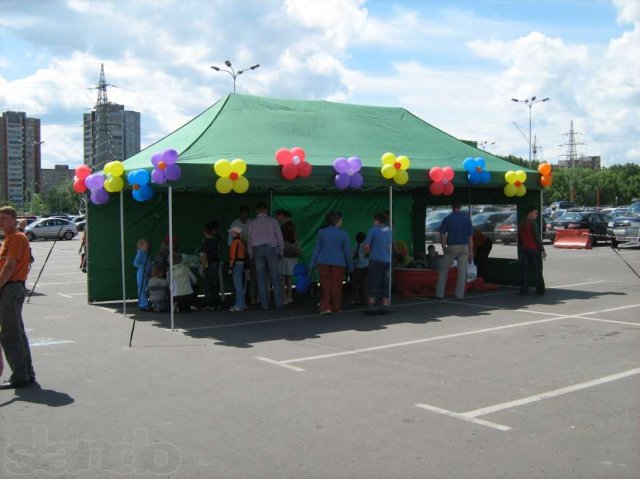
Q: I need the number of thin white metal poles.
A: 4